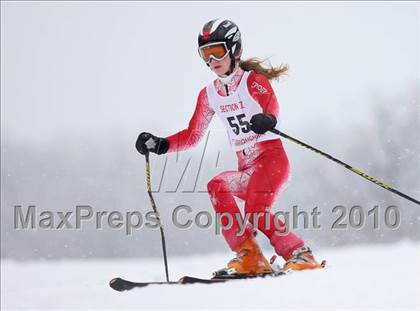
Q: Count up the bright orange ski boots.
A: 2